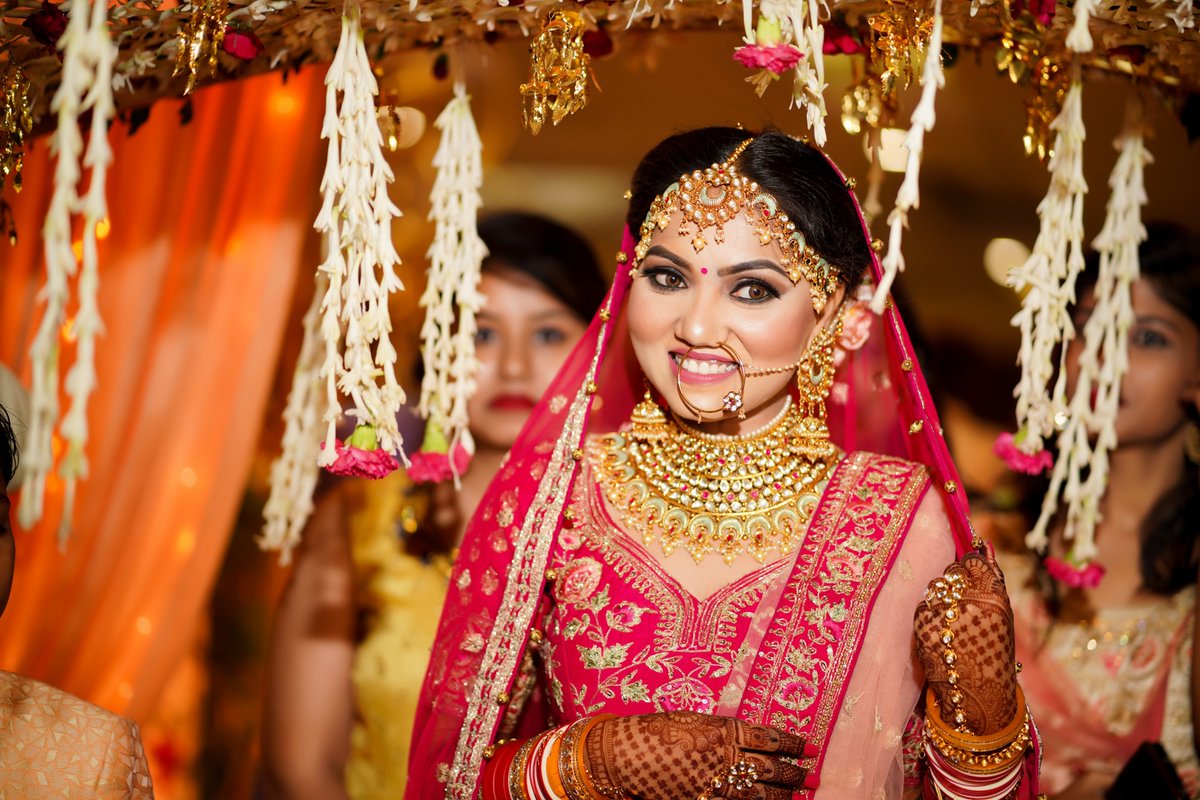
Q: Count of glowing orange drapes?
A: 1